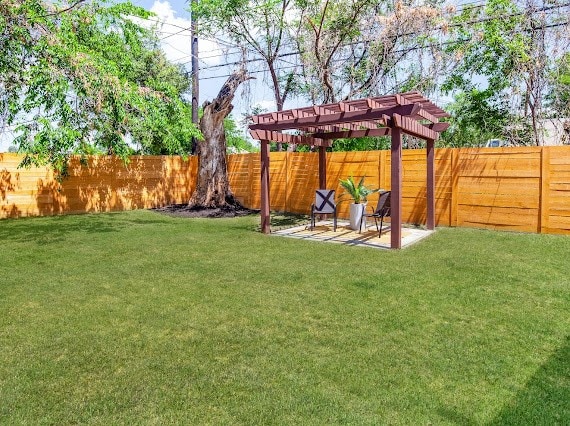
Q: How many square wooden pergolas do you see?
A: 1